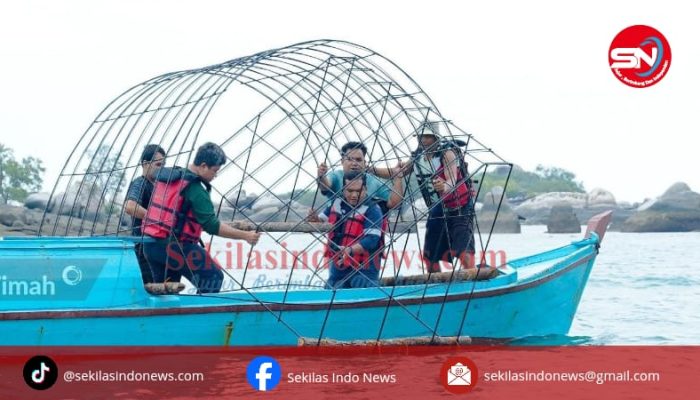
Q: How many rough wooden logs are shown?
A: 4